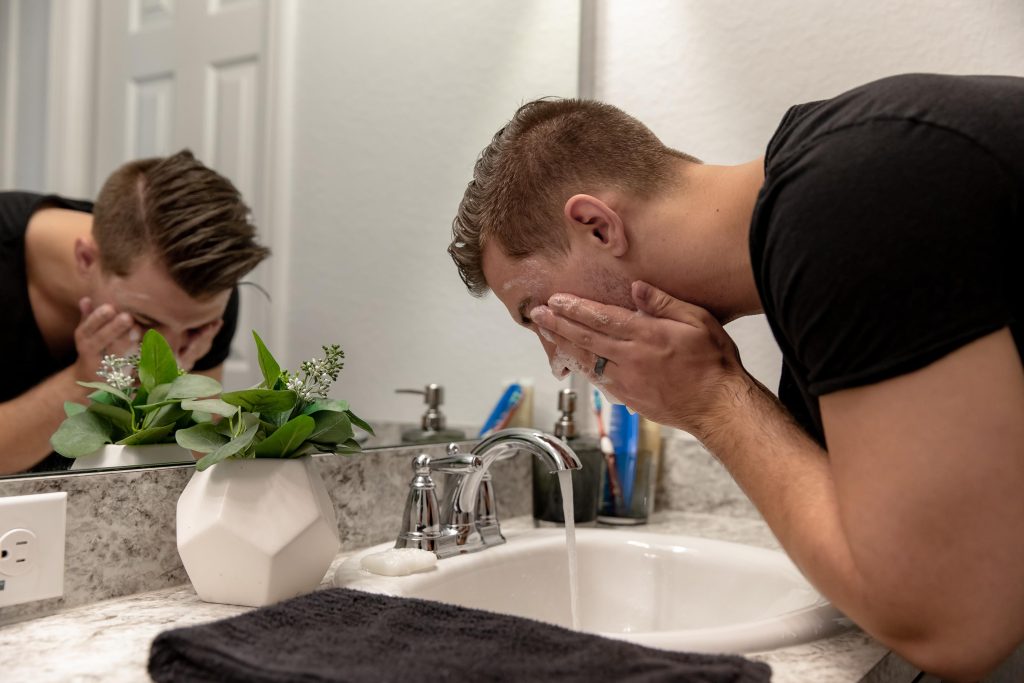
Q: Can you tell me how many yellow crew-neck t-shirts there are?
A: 0